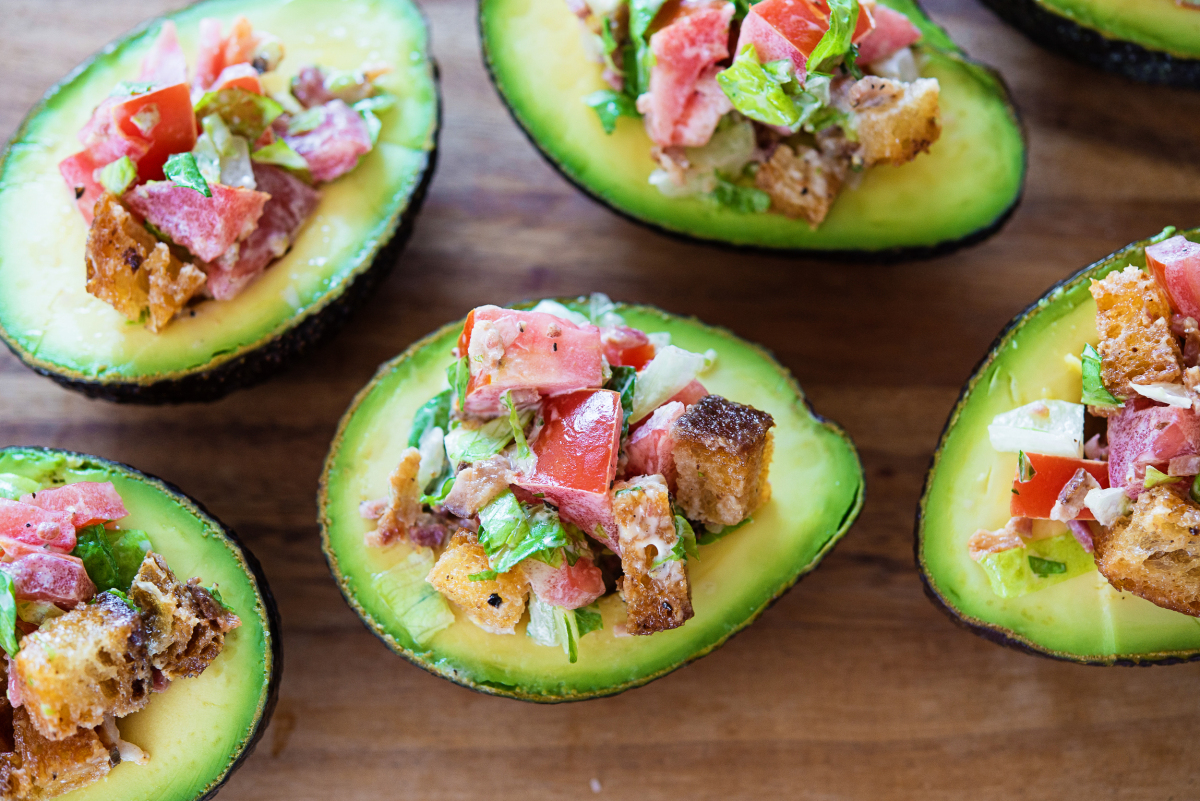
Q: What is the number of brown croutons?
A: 11